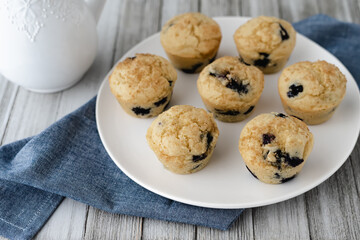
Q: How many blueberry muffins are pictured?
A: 7